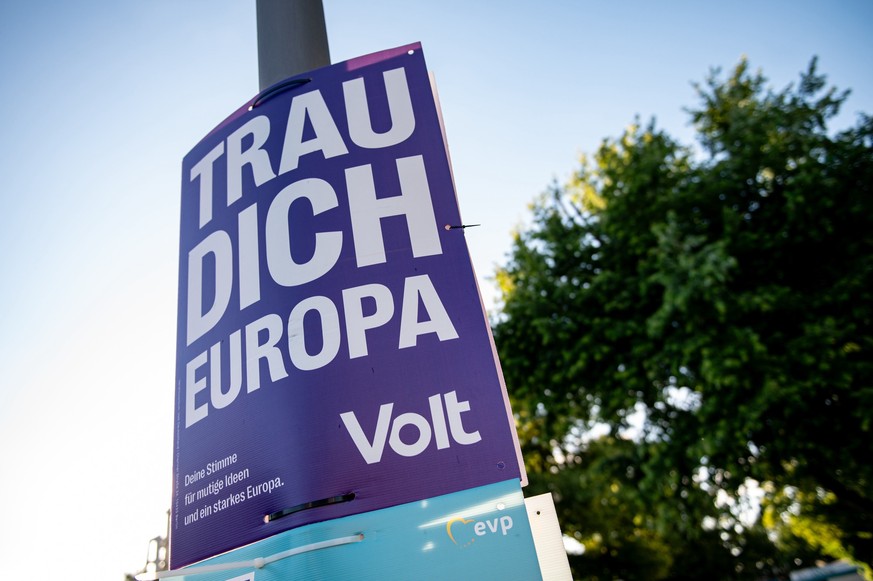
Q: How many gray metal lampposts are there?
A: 1